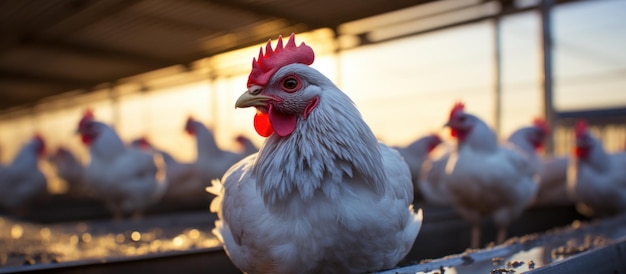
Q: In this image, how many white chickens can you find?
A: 11